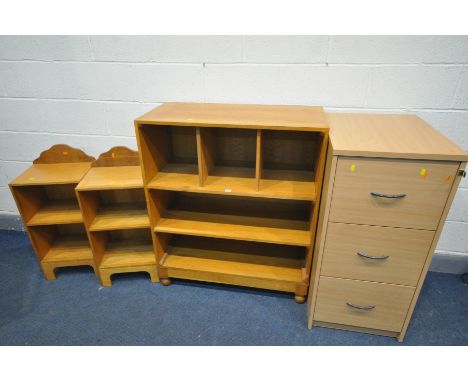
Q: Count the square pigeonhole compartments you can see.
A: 3